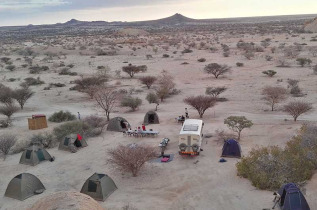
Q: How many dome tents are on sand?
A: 8